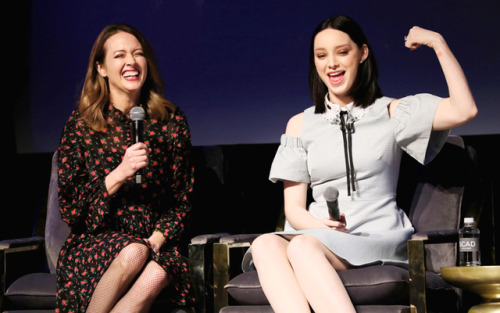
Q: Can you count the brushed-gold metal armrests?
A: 4